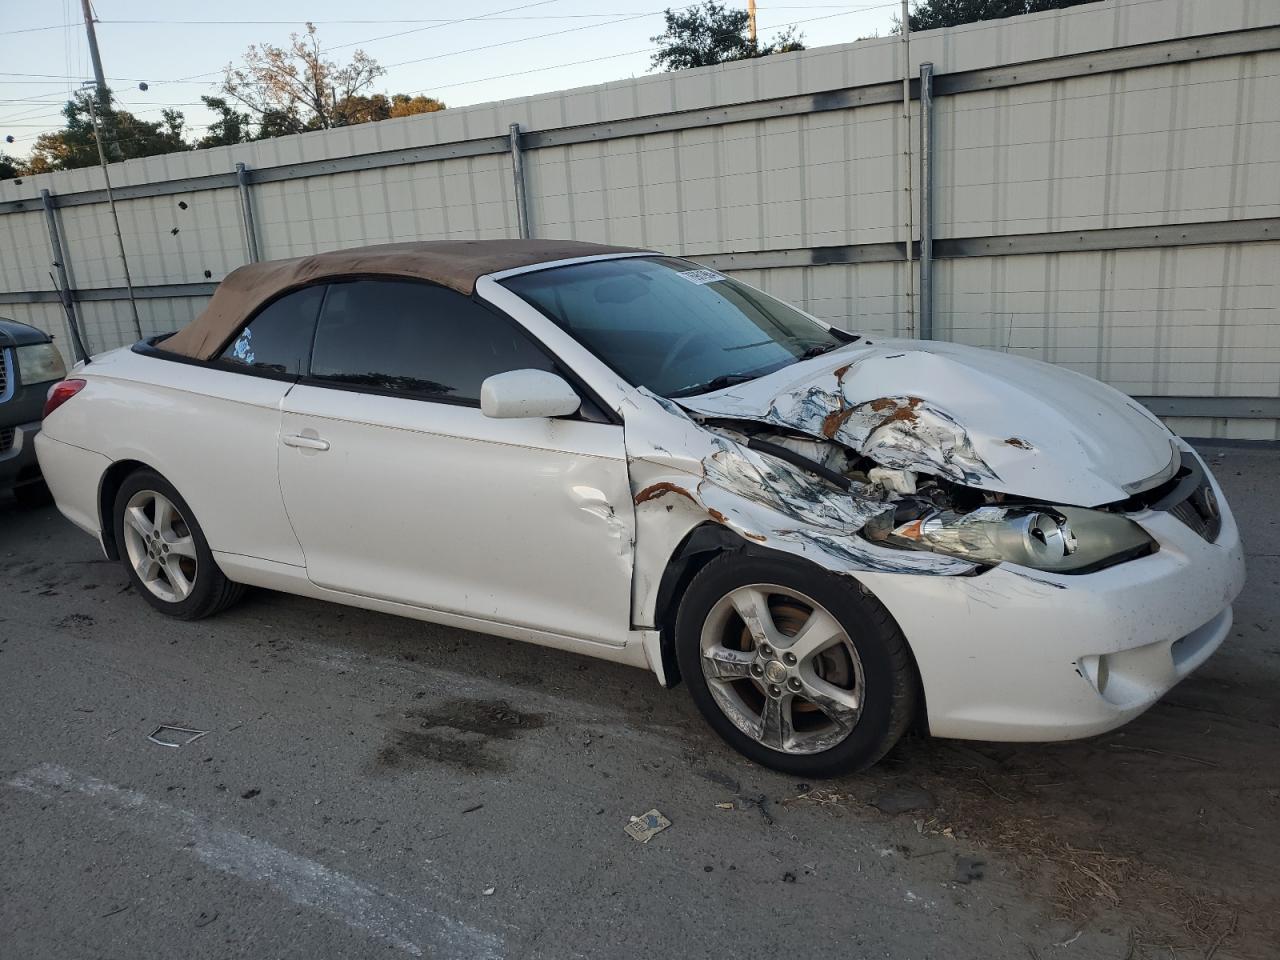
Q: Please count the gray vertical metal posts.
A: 4